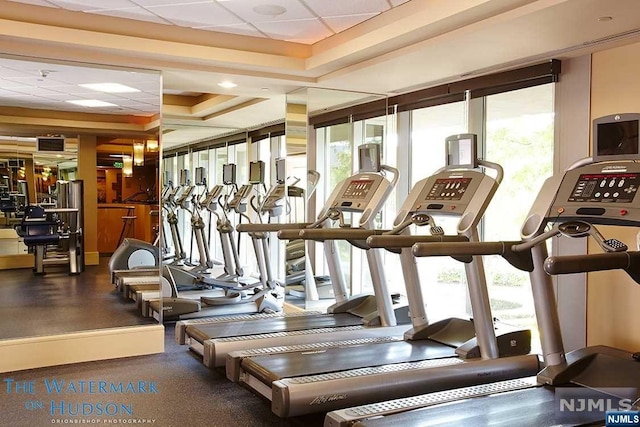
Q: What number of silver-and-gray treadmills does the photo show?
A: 3